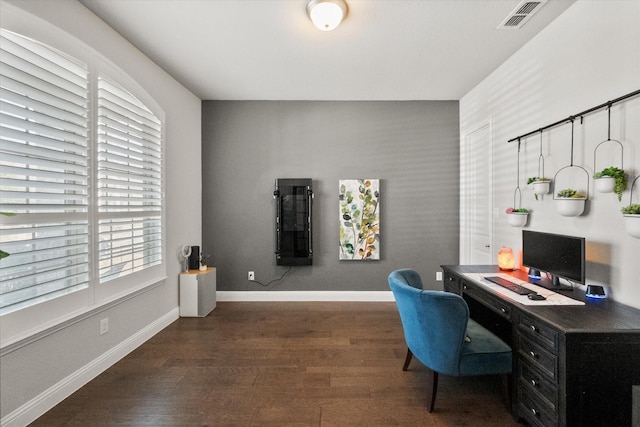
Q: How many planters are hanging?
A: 5